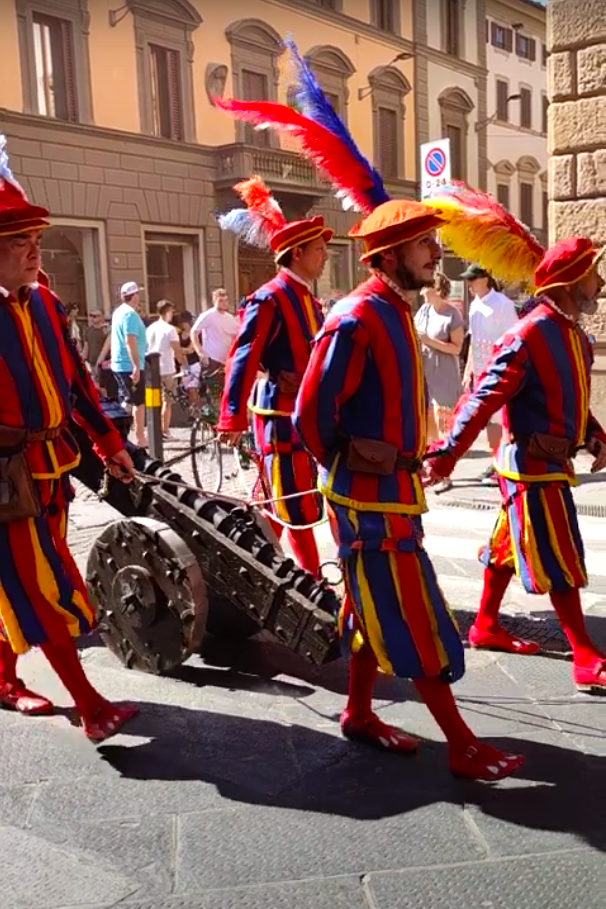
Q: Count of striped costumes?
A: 4